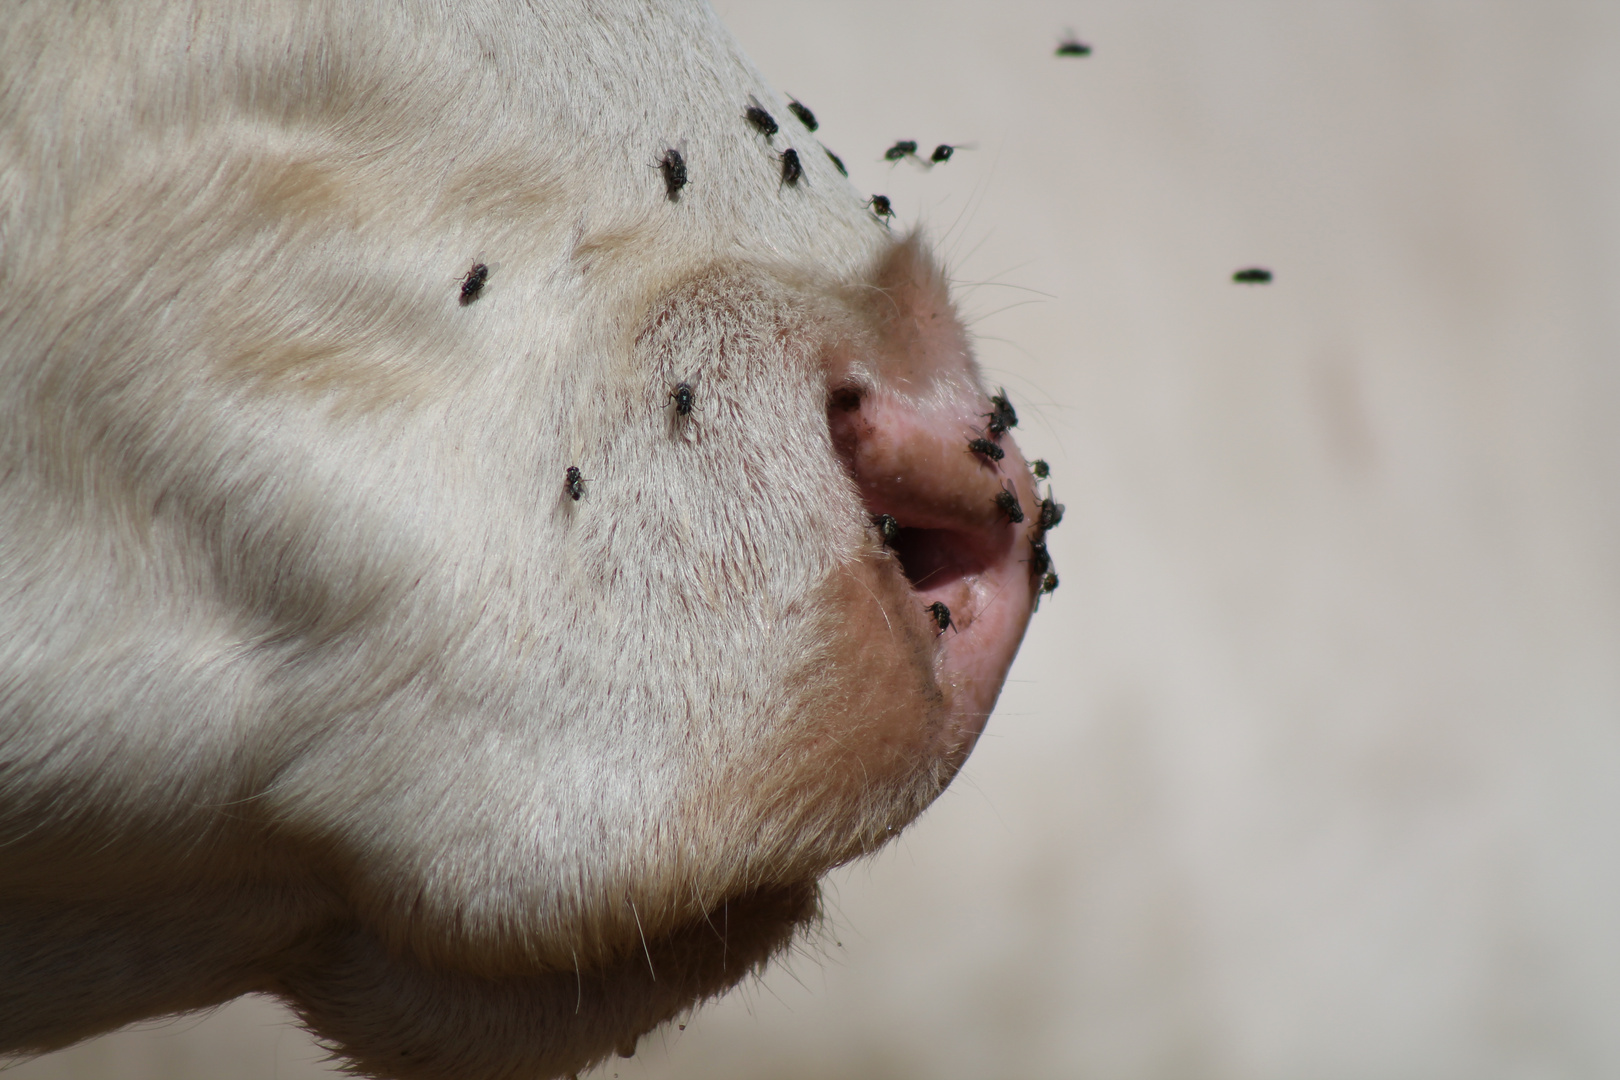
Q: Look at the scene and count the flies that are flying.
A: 4